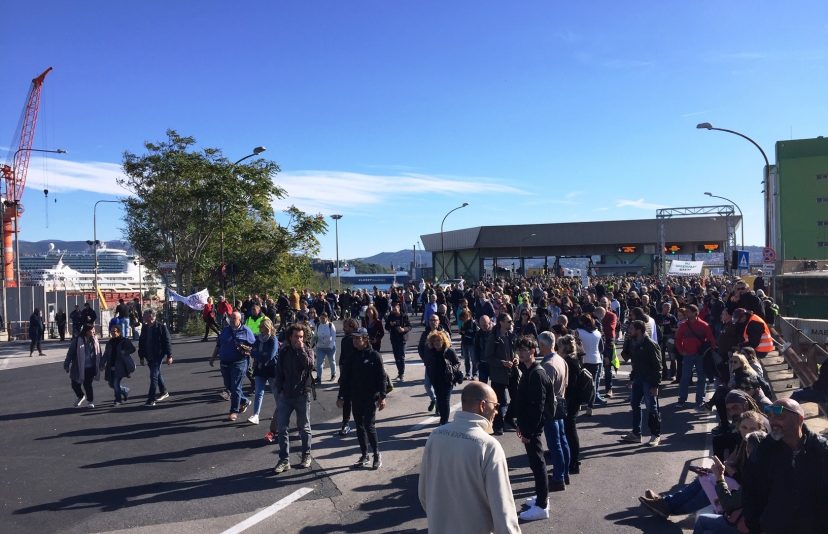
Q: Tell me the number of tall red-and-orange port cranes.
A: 1